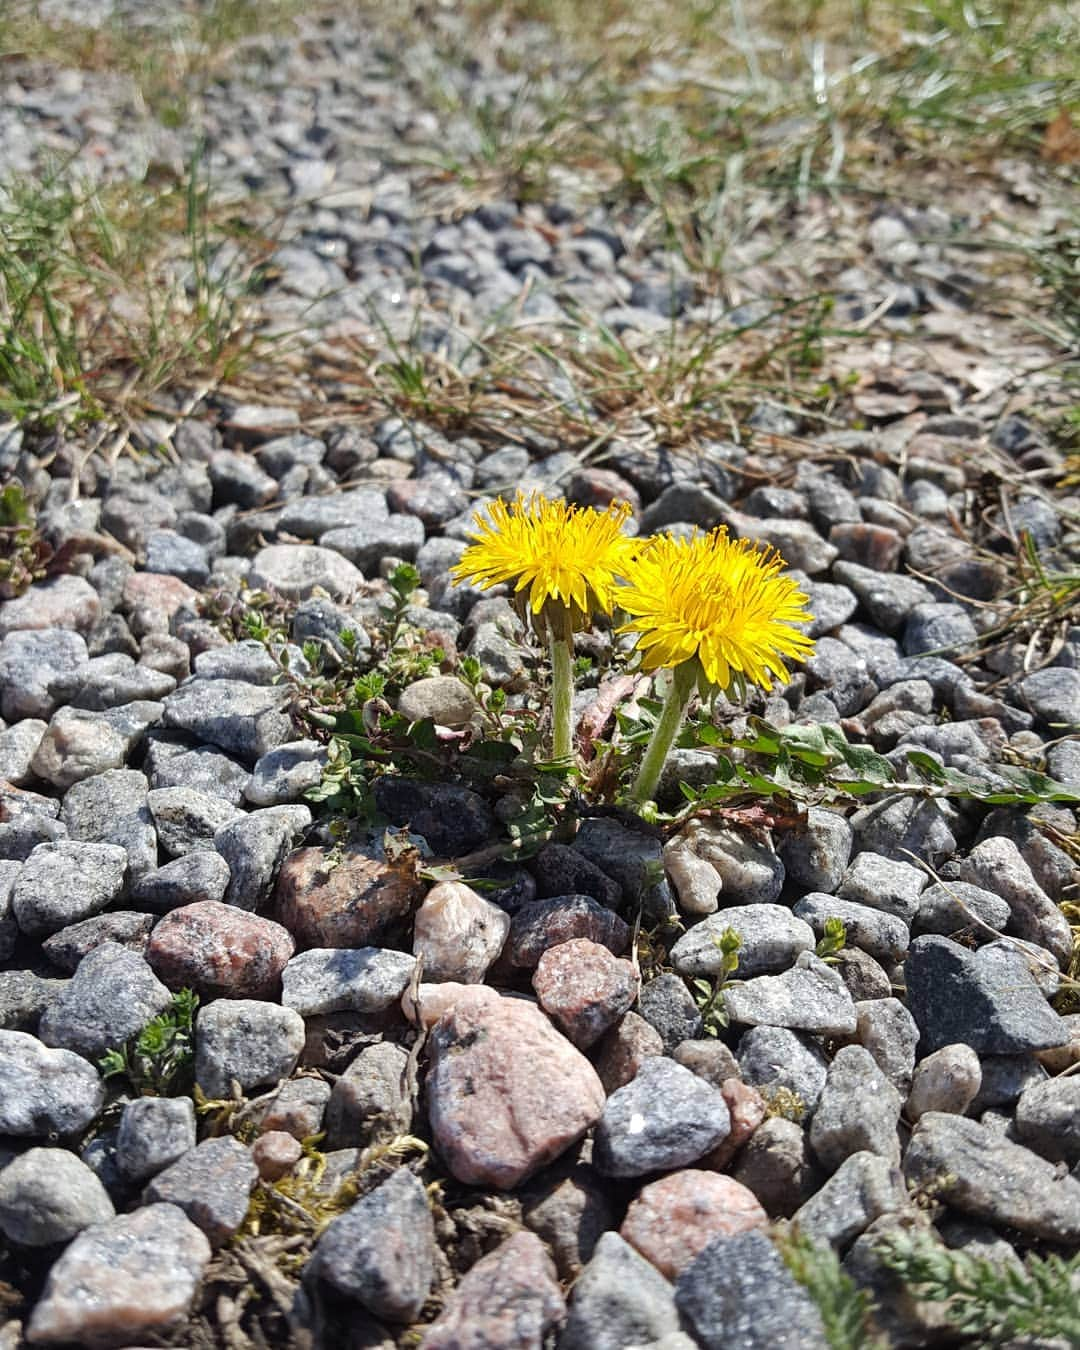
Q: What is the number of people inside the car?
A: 0